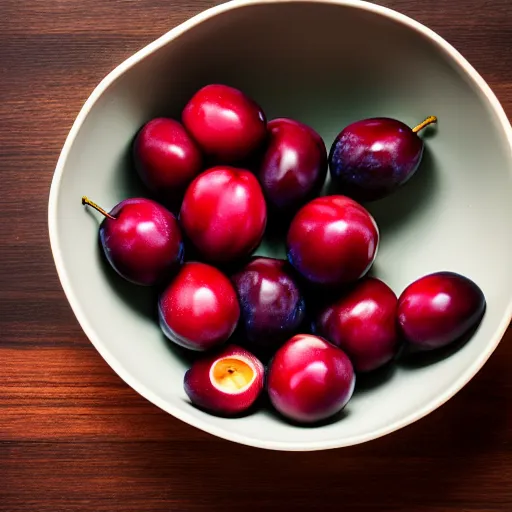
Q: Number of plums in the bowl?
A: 13